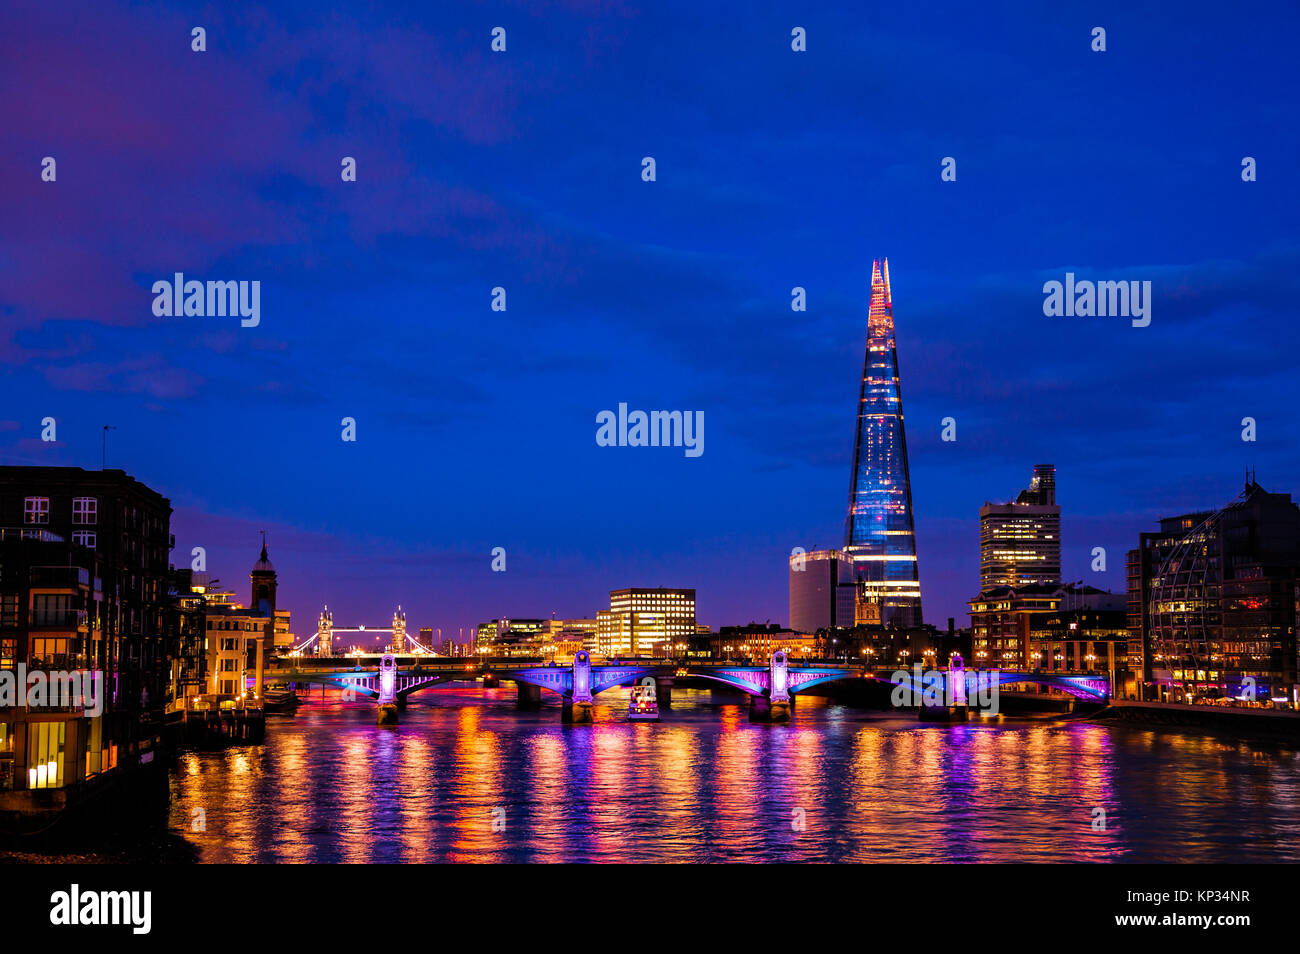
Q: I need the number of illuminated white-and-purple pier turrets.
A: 4